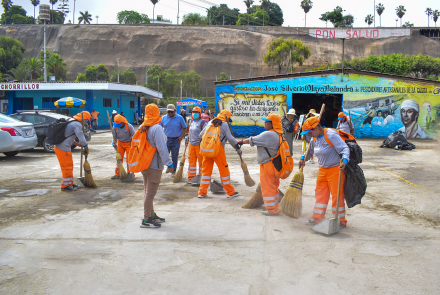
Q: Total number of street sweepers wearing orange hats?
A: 8